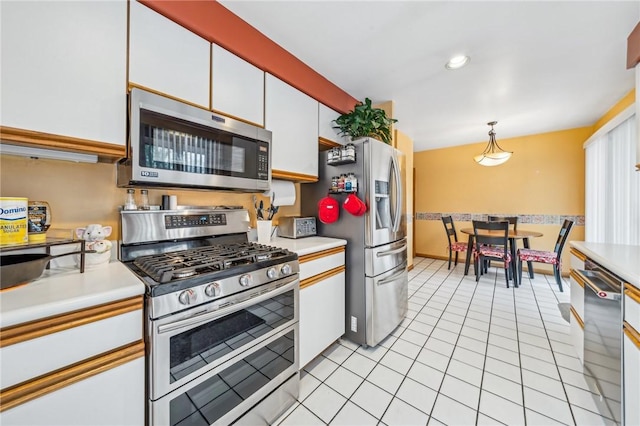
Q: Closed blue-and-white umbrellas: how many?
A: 0